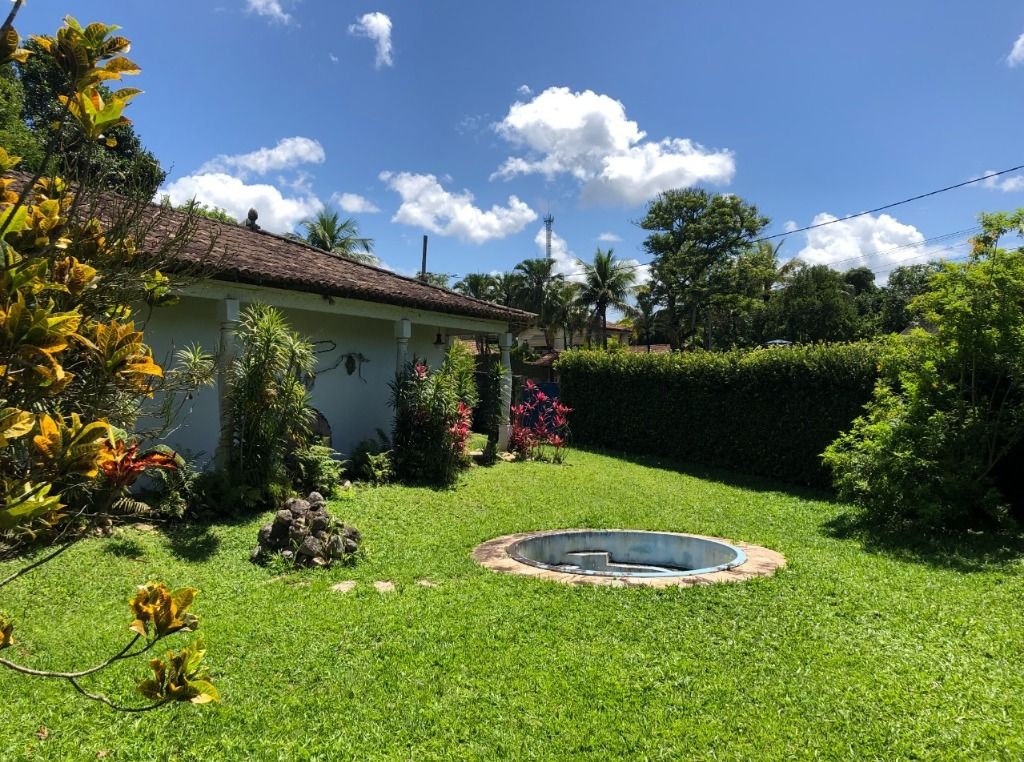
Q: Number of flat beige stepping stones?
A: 3